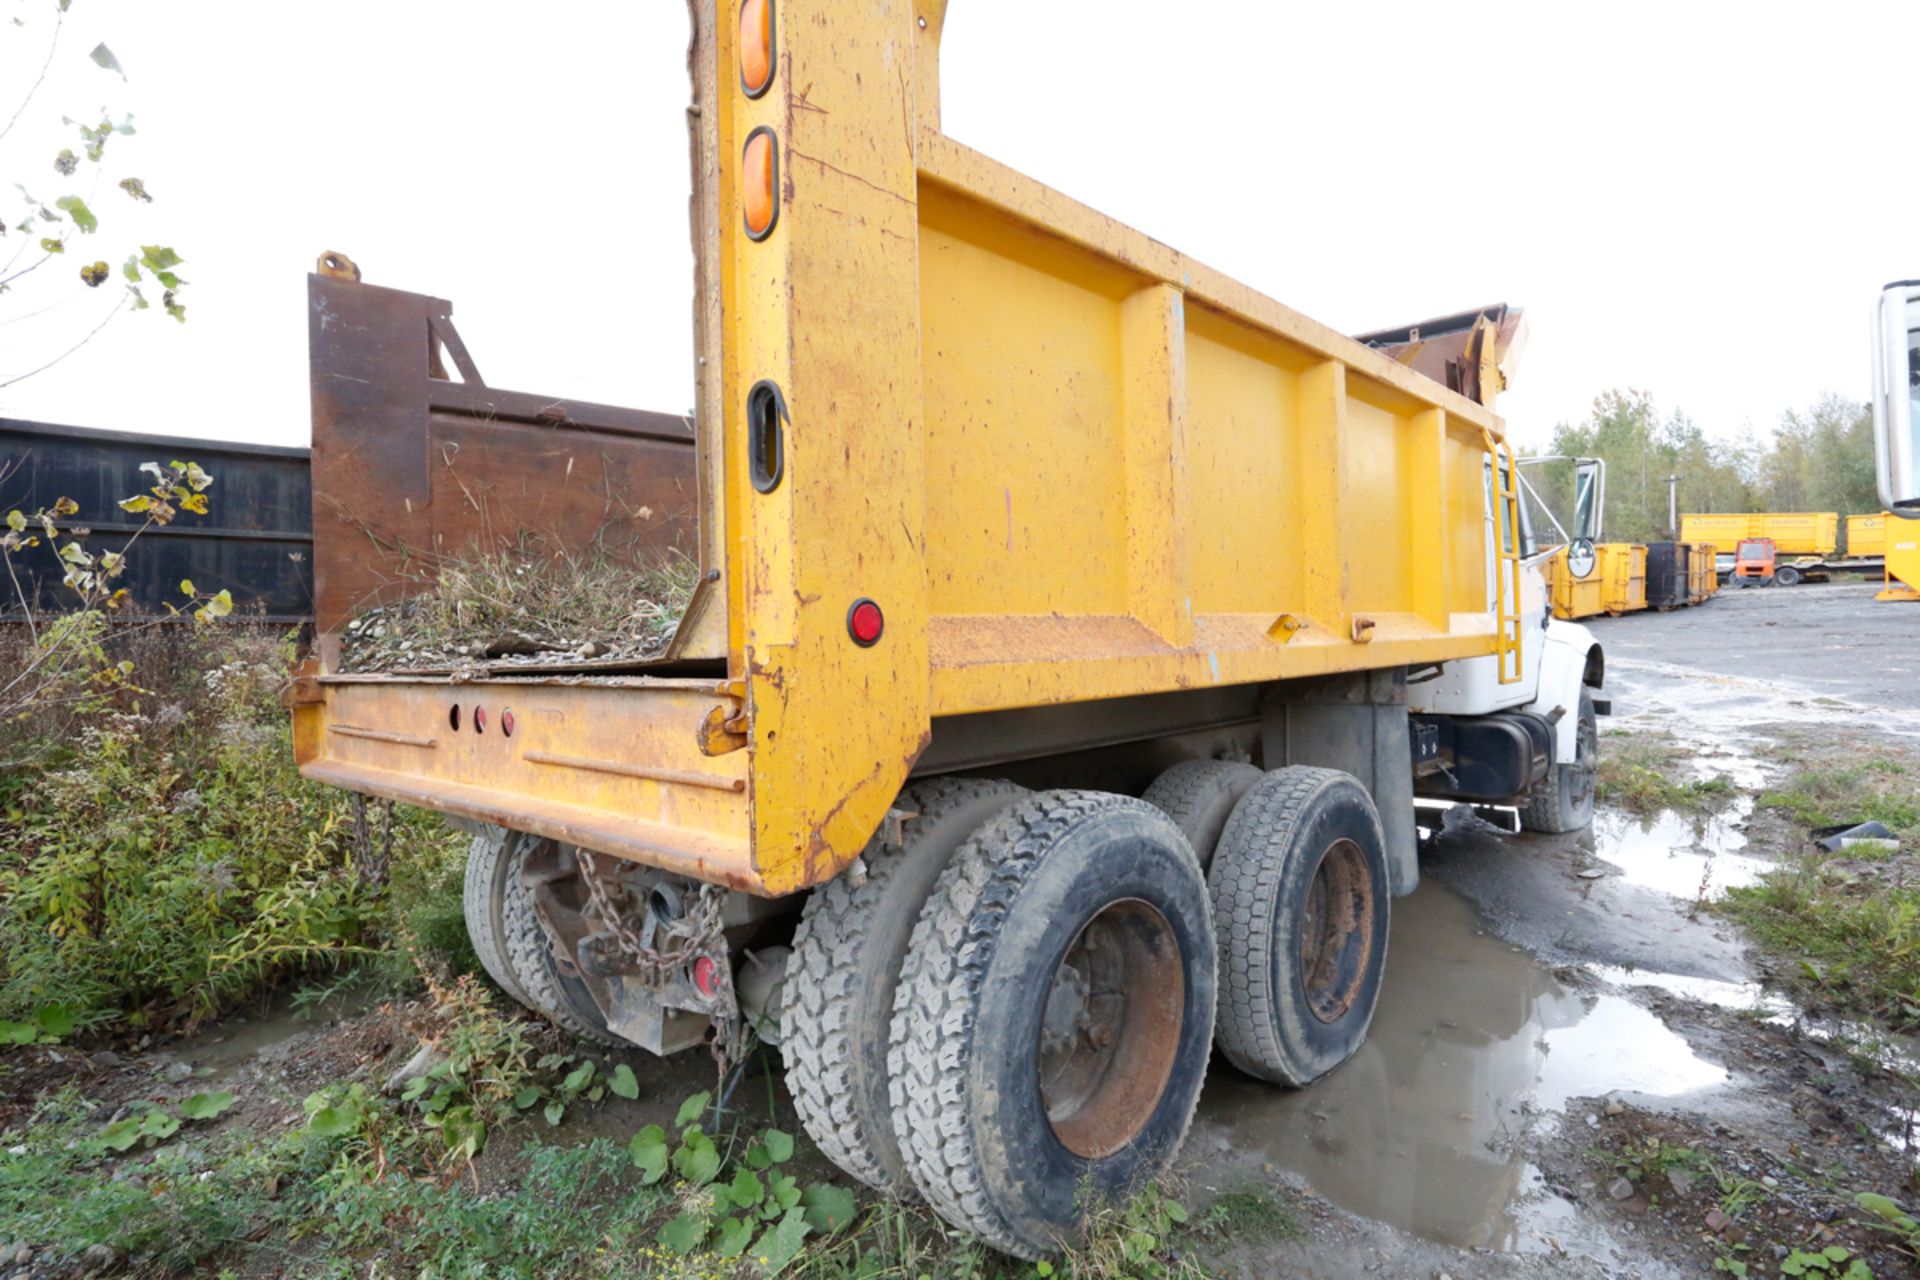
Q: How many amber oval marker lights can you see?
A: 2